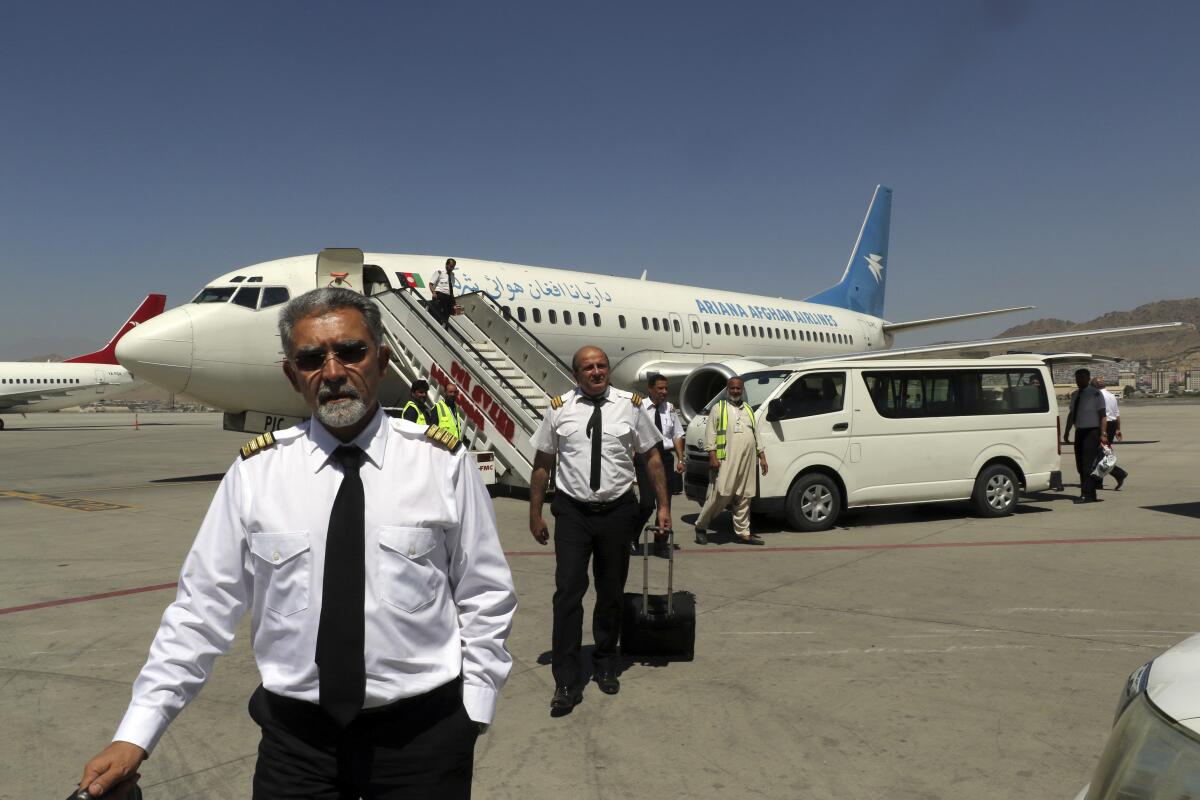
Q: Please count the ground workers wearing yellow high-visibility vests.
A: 3